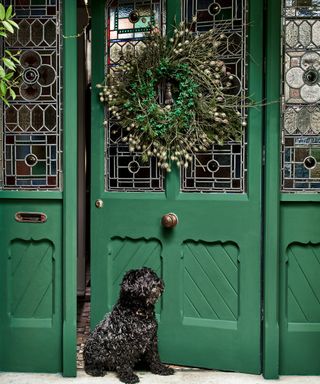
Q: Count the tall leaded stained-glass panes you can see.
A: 4